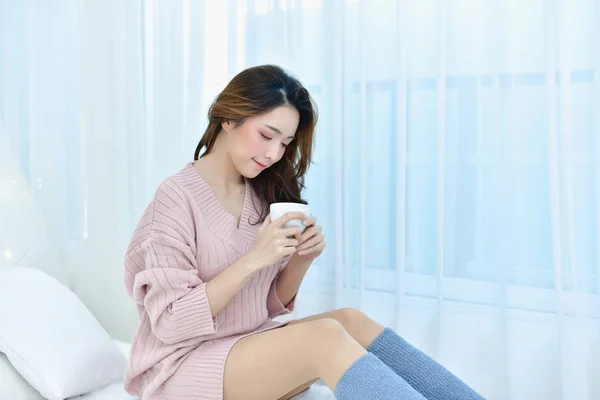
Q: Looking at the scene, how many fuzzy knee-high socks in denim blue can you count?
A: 2